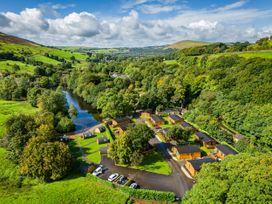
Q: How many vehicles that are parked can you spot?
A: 4